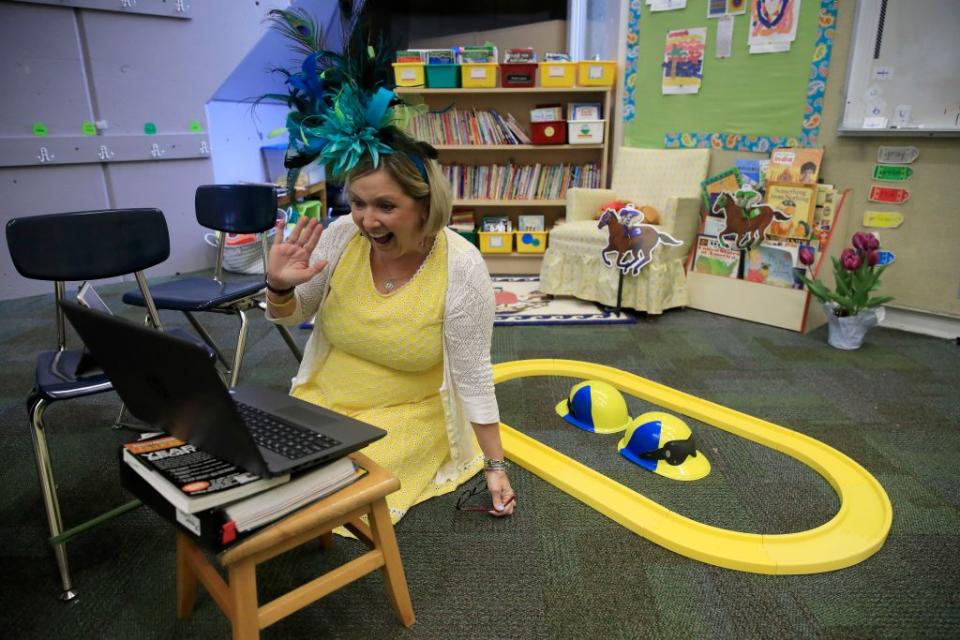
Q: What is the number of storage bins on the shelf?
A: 11